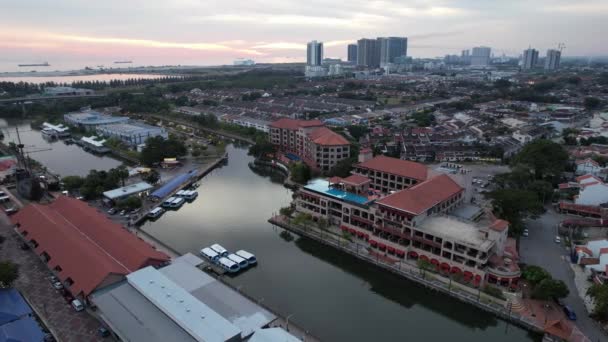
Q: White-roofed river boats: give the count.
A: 11